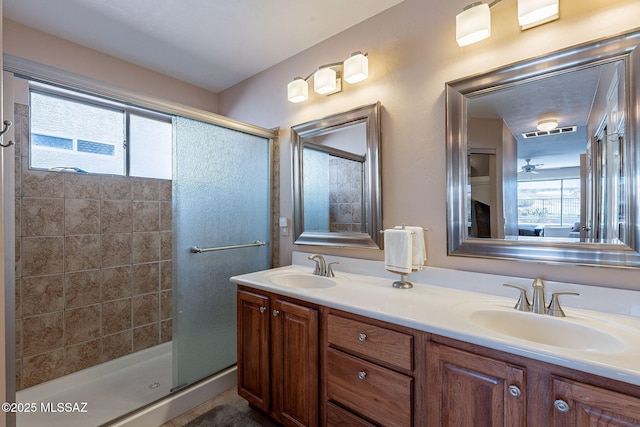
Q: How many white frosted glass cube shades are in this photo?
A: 5